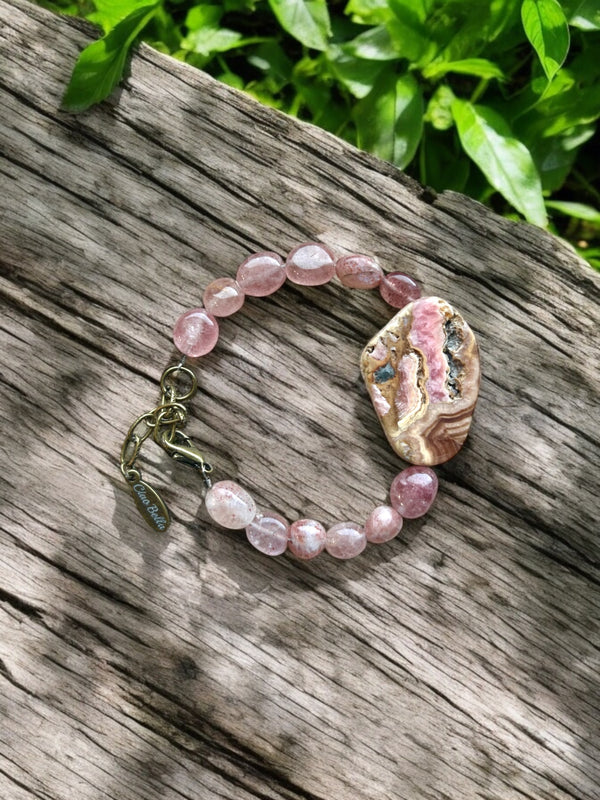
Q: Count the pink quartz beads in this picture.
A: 12